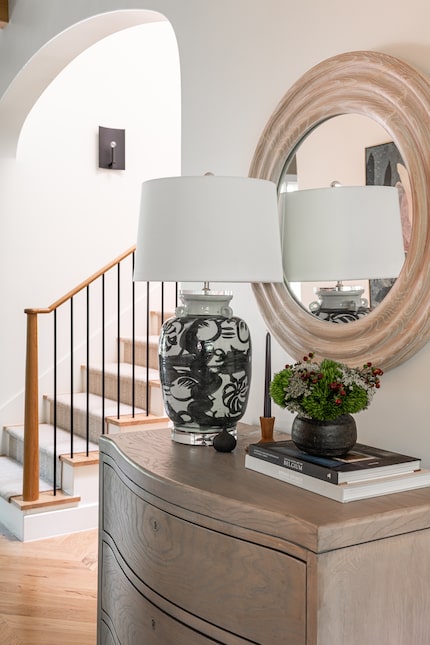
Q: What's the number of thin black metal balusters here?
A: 9